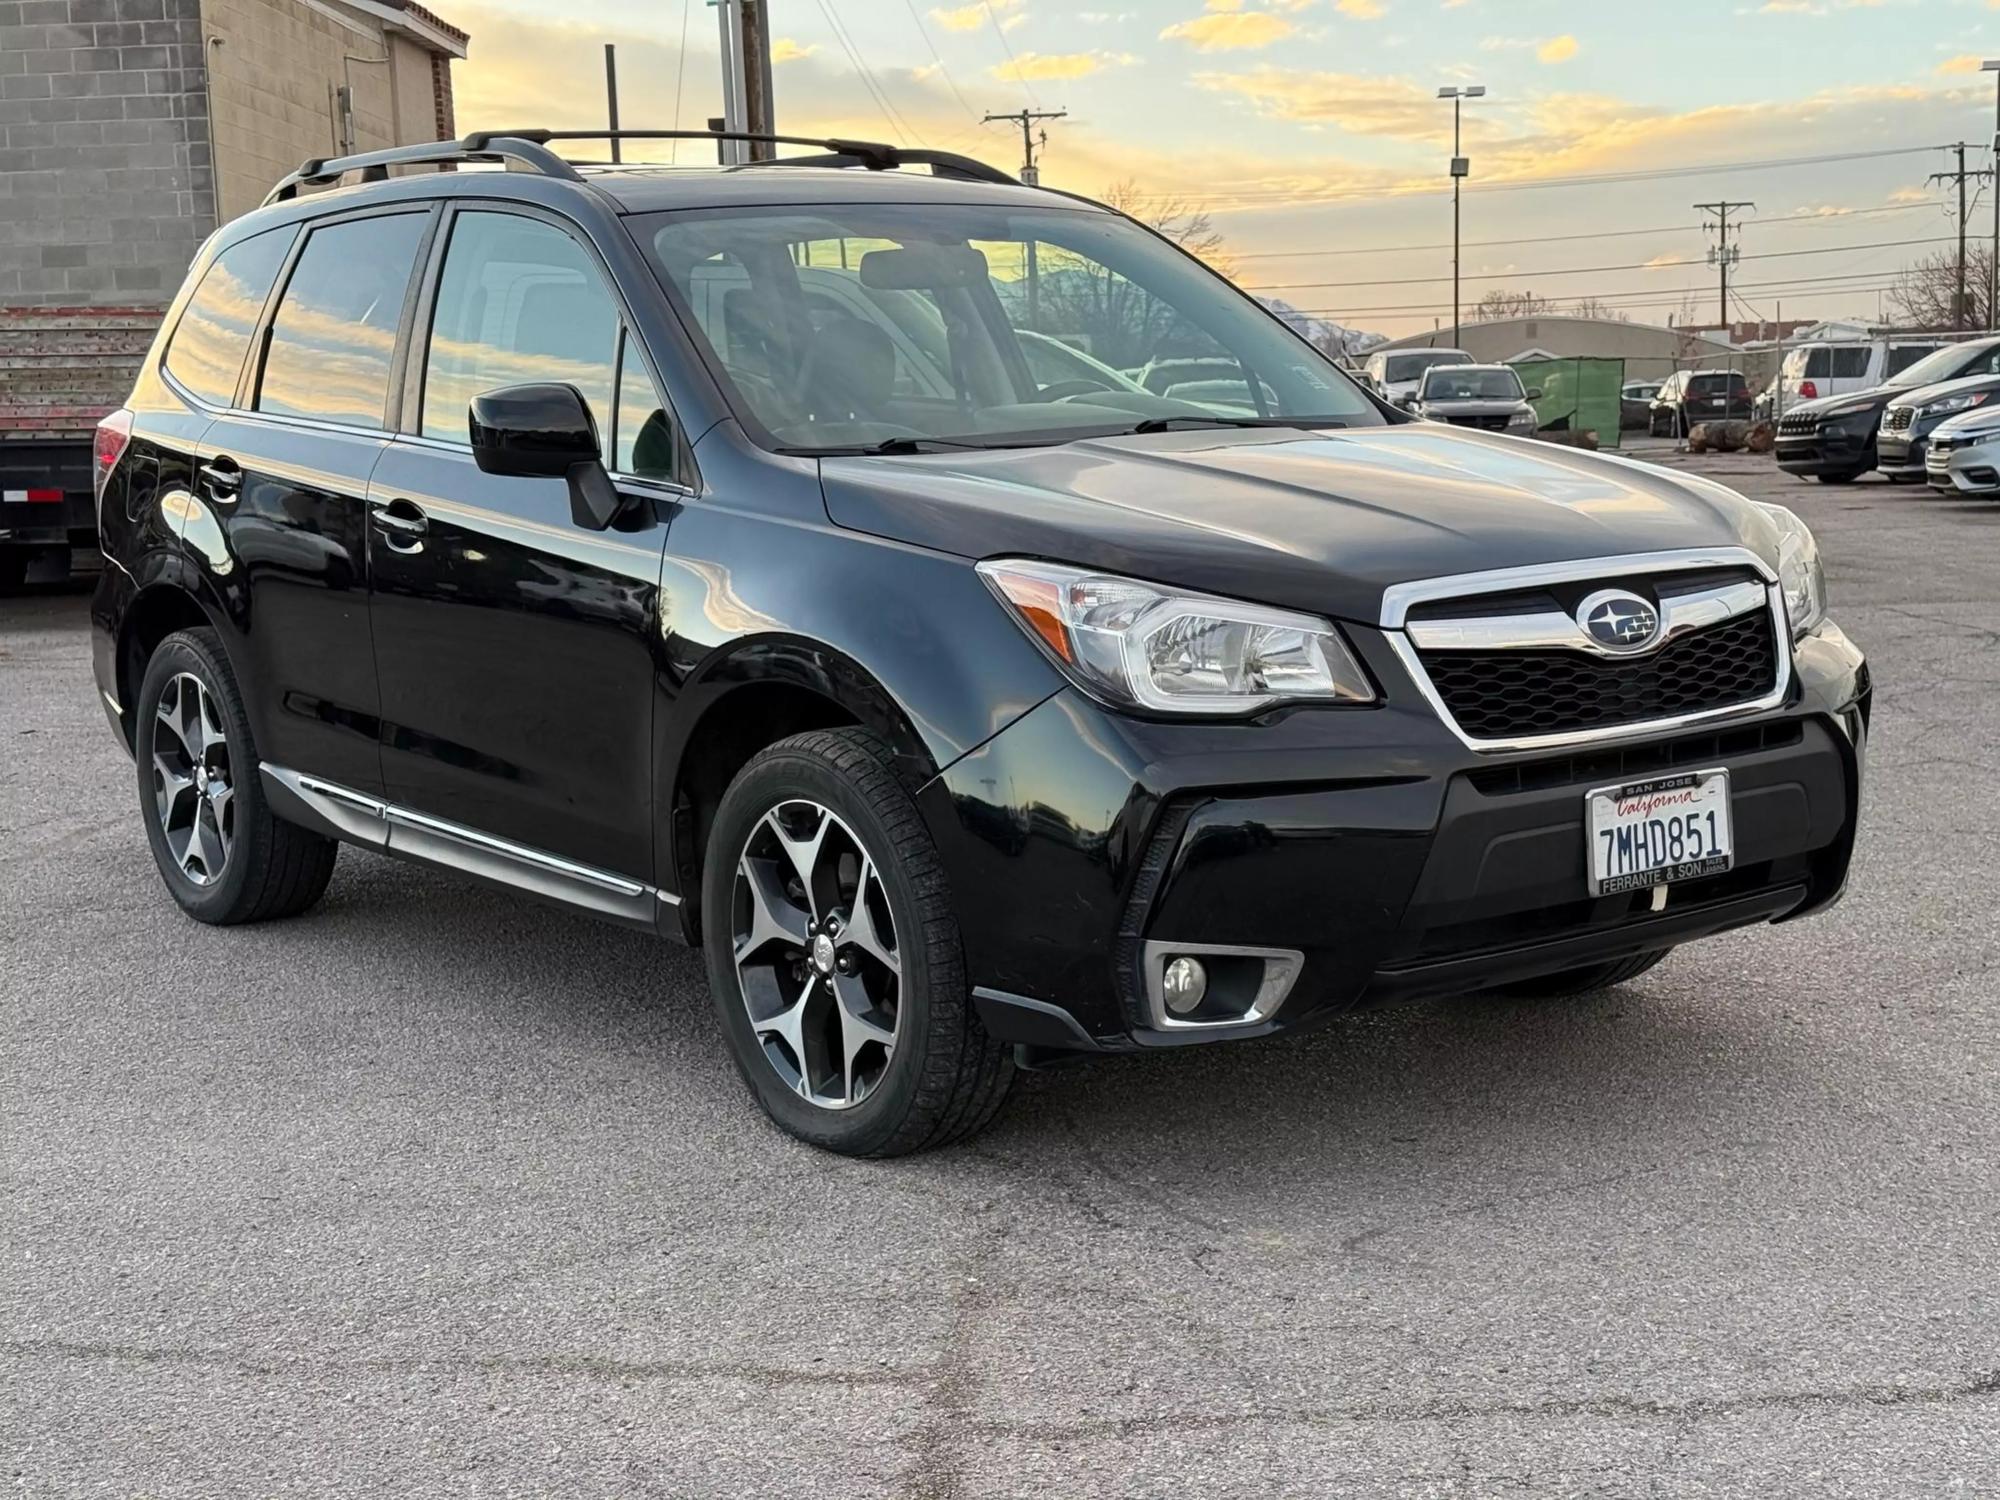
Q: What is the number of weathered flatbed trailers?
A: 1